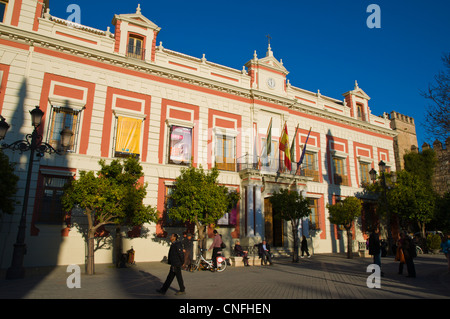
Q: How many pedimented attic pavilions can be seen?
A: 3